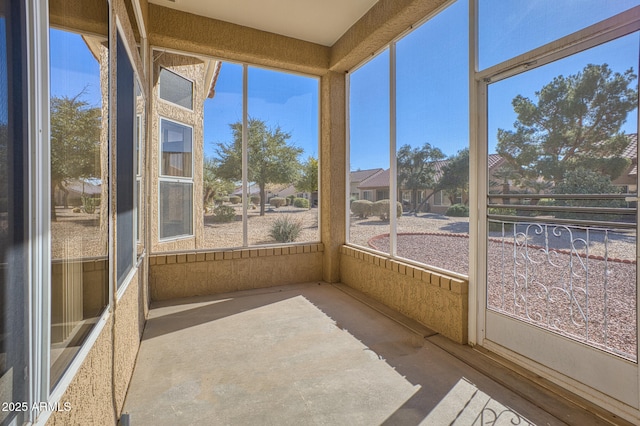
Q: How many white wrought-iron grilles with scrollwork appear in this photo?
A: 1